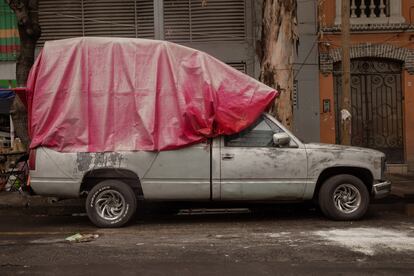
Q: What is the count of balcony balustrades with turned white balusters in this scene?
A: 1